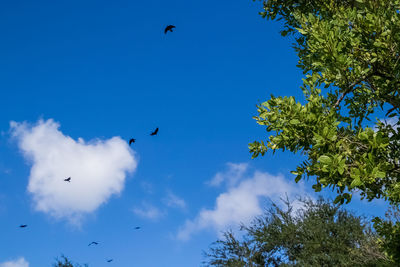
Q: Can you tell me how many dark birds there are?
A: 8